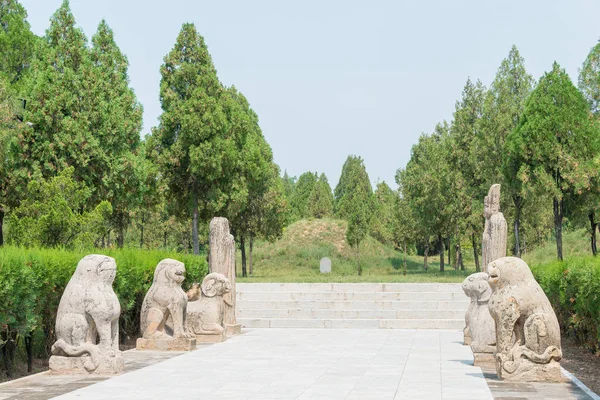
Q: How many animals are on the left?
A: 3